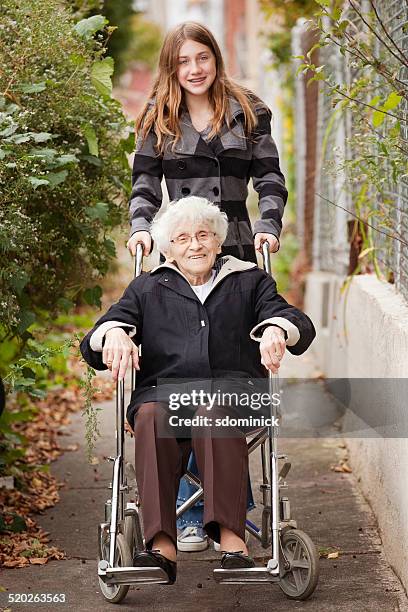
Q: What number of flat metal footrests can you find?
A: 2